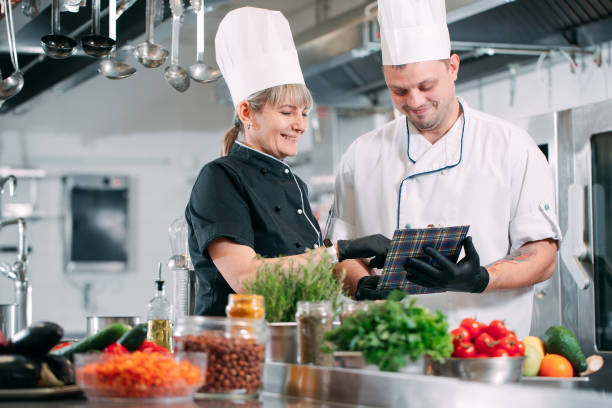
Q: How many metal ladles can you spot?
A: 7